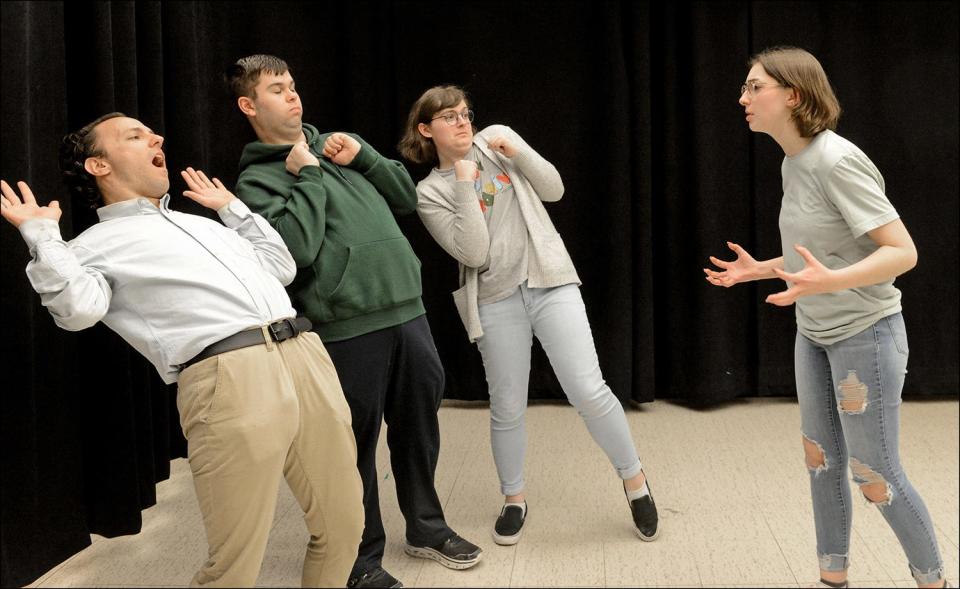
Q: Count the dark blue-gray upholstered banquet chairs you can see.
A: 0